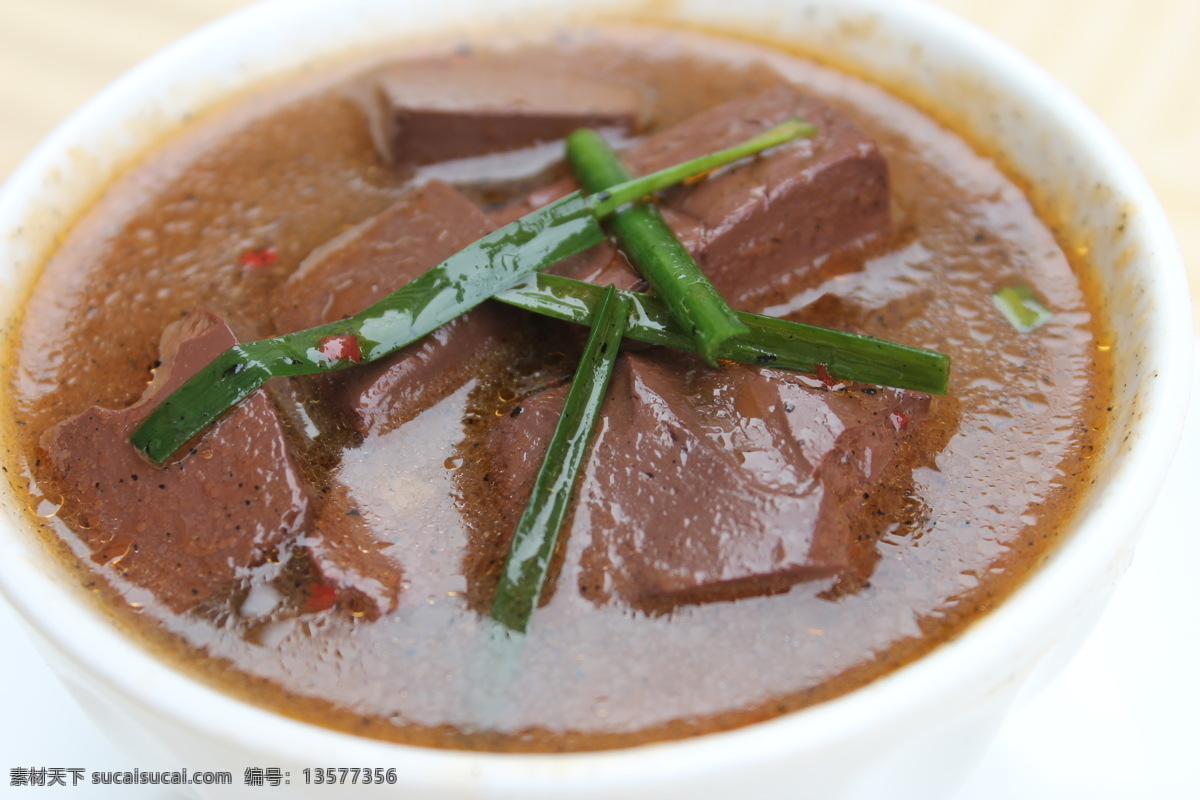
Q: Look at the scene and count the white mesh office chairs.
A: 0